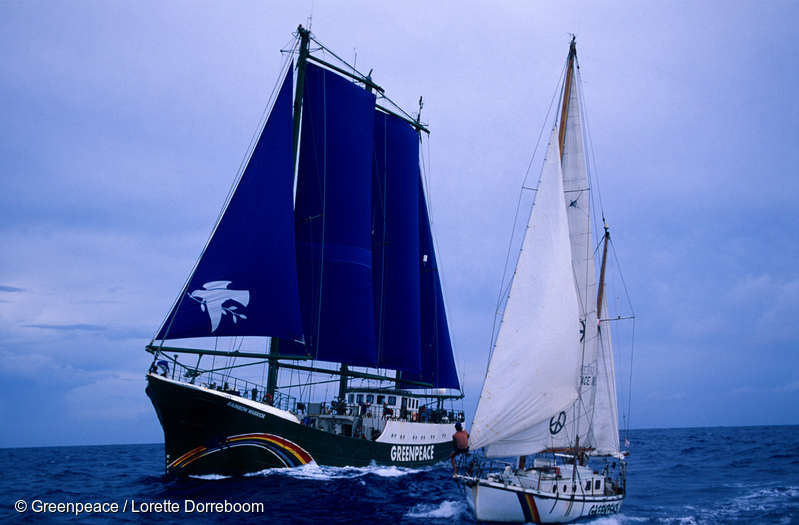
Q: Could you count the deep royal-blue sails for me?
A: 4